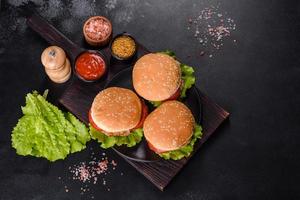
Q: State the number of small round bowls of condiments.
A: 3